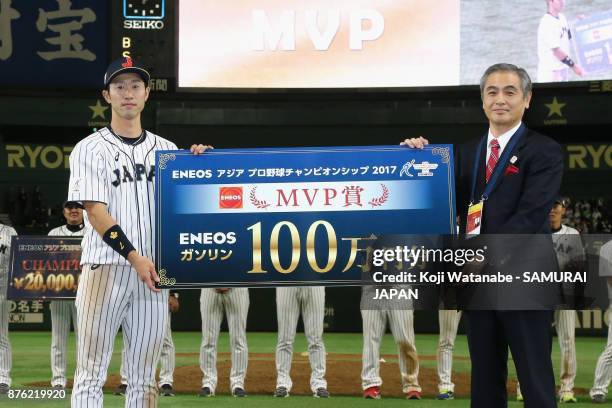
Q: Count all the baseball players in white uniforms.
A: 10